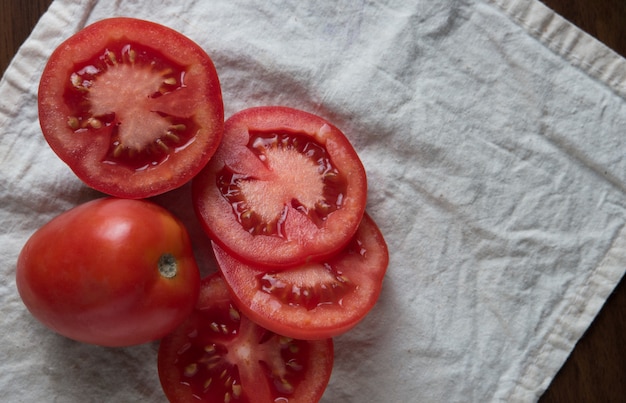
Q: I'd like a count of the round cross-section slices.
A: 4